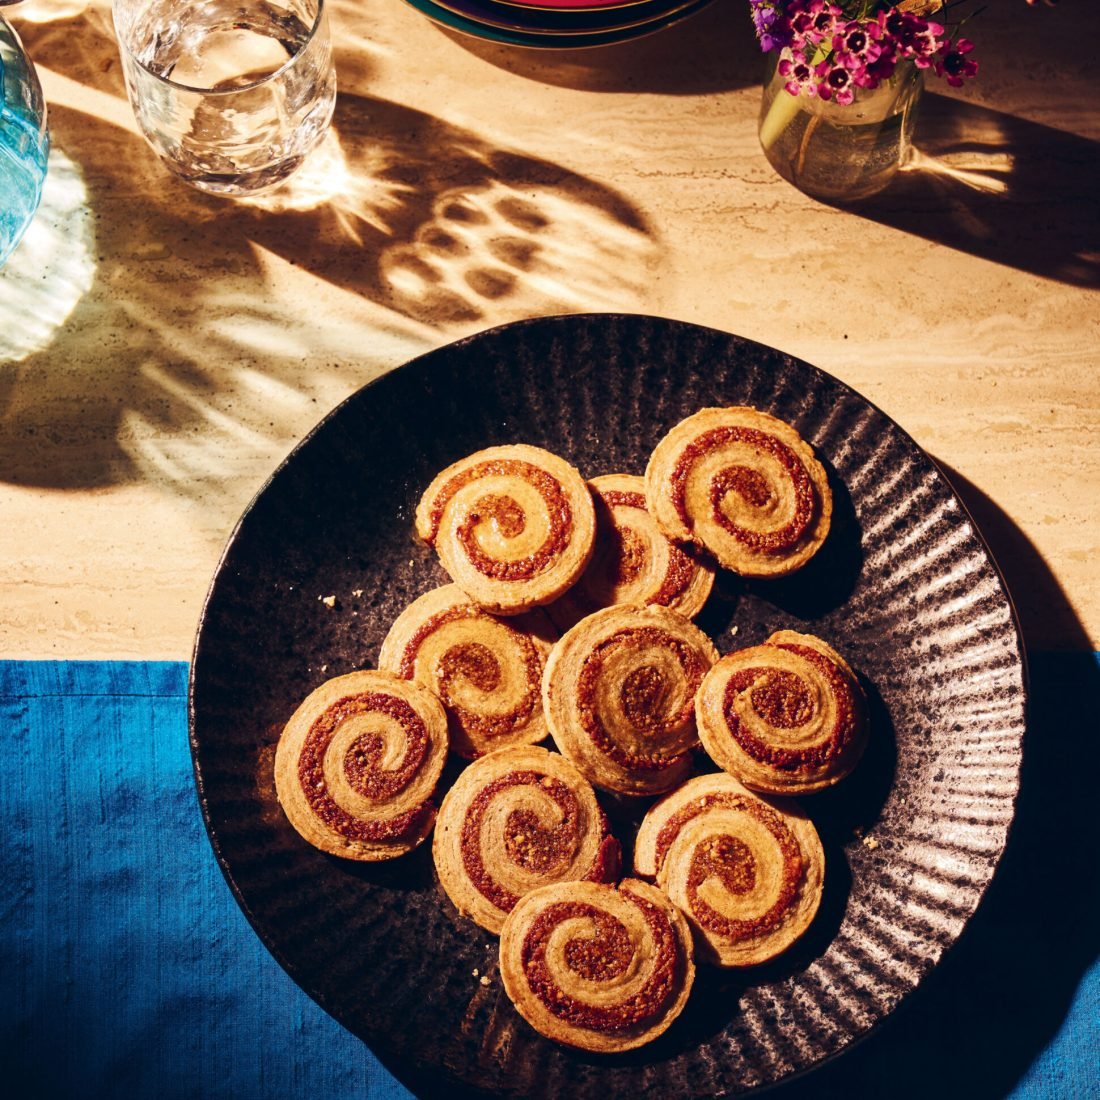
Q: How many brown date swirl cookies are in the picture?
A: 10